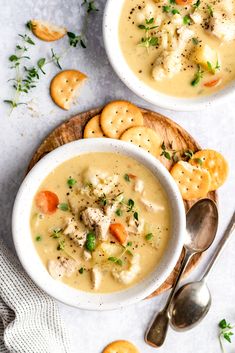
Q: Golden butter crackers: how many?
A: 8